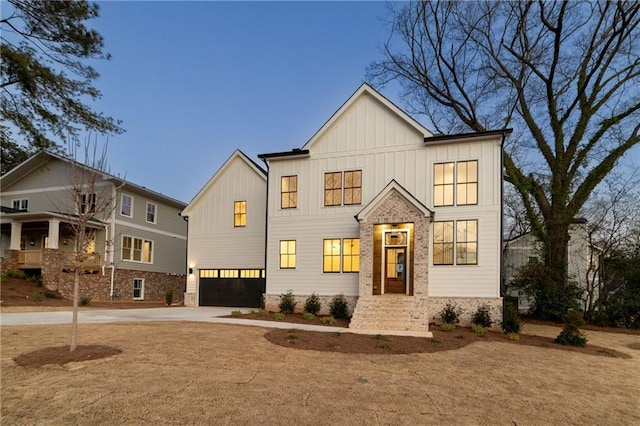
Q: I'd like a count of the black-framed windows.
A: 11